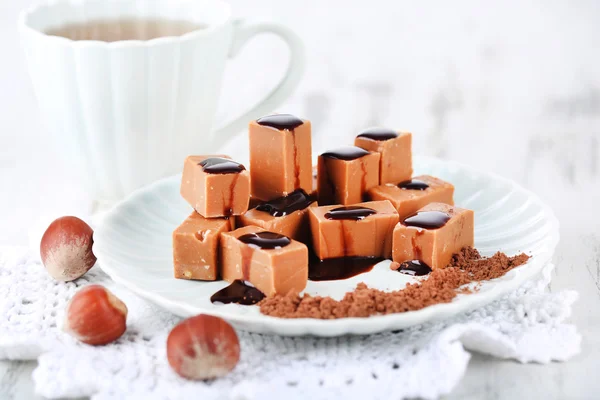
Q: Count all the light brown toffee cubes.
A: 10